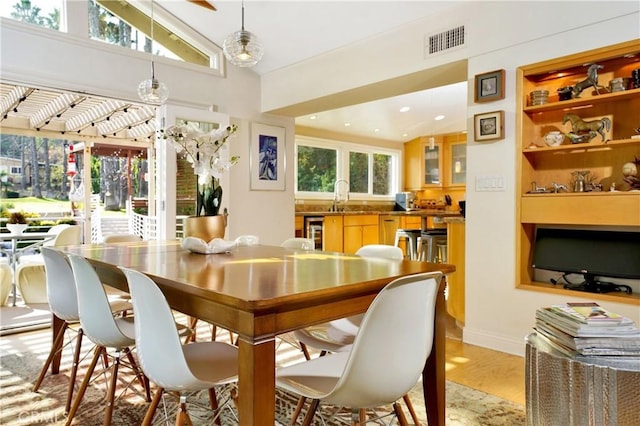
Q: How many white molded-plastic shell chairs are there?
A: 8